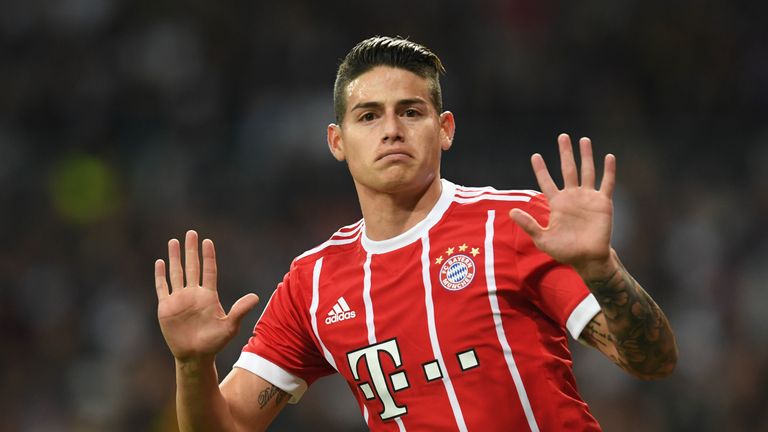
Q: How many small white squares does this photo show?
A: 4